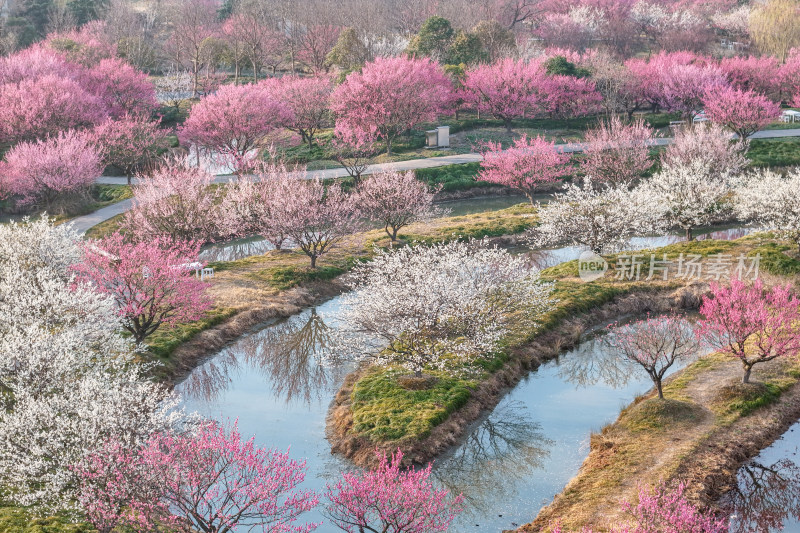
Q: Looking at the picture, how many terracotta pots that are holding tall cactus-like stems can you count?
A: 0